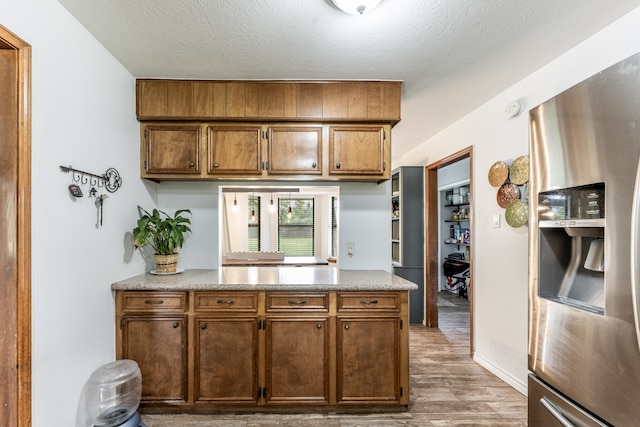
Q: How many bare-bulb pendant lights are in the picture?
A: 4